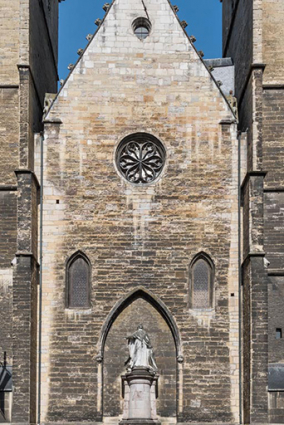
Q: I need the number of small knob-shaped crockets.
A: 12